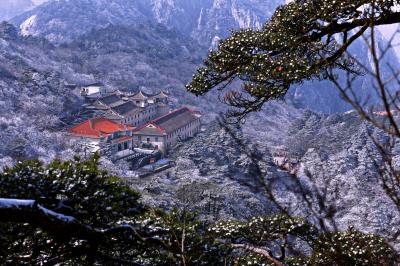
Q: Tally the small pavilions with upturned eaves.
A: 3